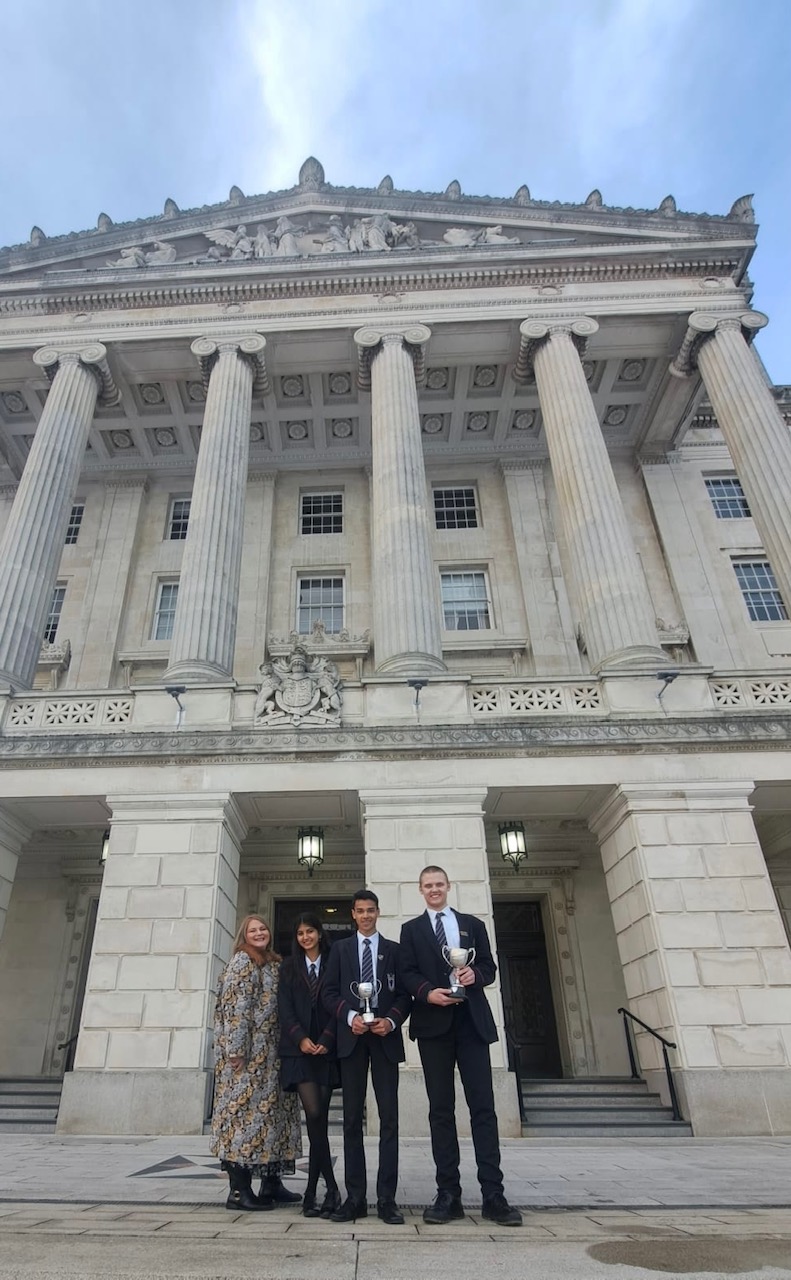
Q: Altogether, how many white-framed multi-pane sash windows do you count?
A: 10